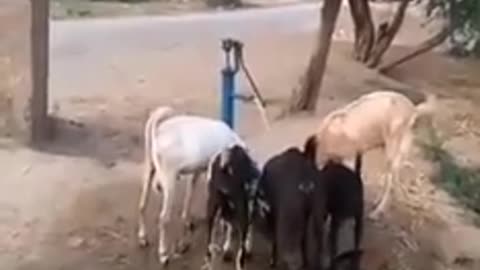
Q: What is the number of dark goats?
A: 3